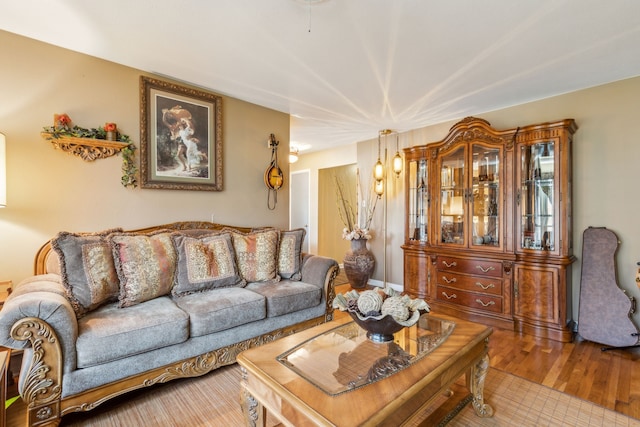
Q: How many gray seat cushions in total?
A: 3